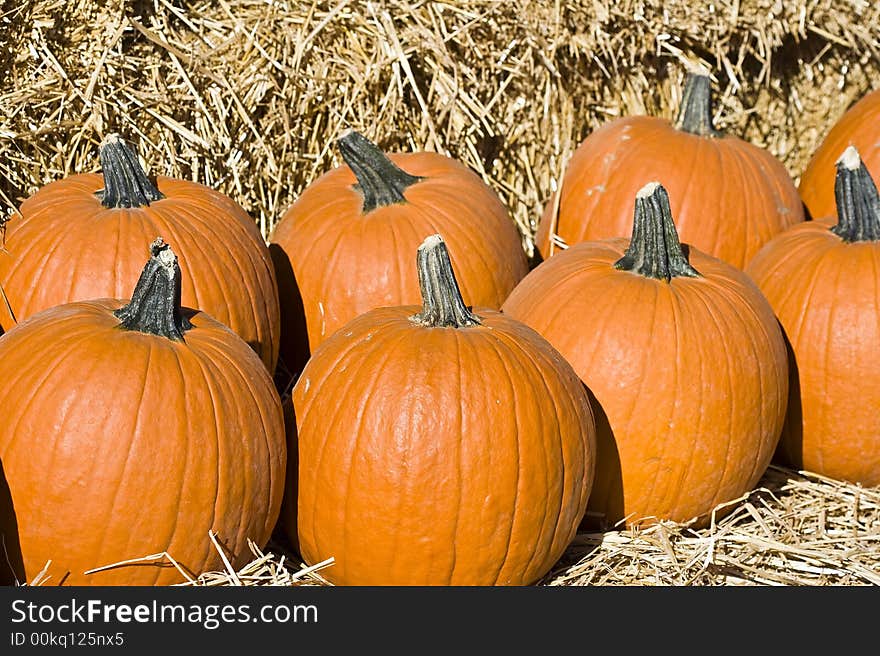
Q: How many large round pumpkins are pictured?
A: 8